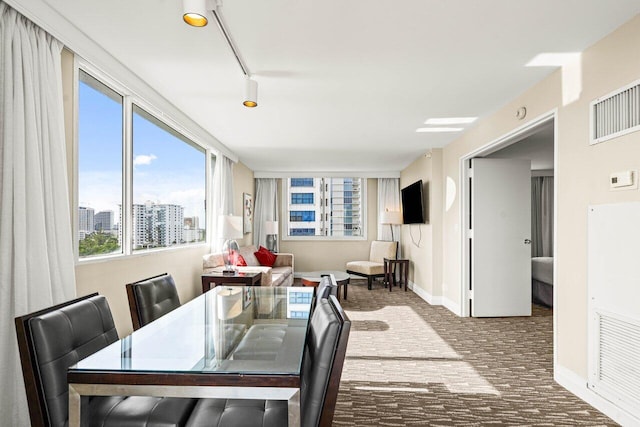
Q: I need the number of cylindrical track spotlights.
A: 2